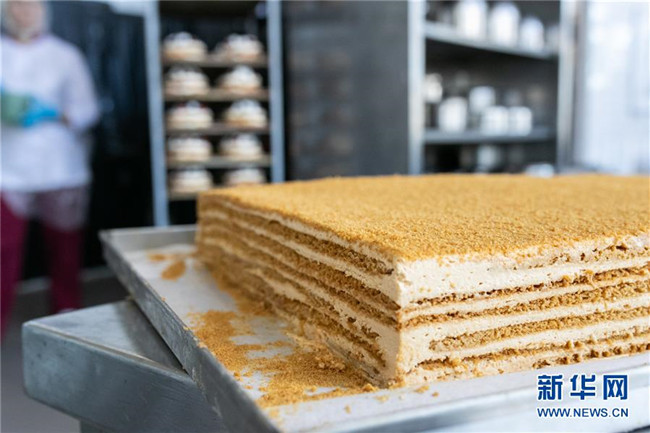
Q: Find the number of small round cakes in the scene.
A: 10